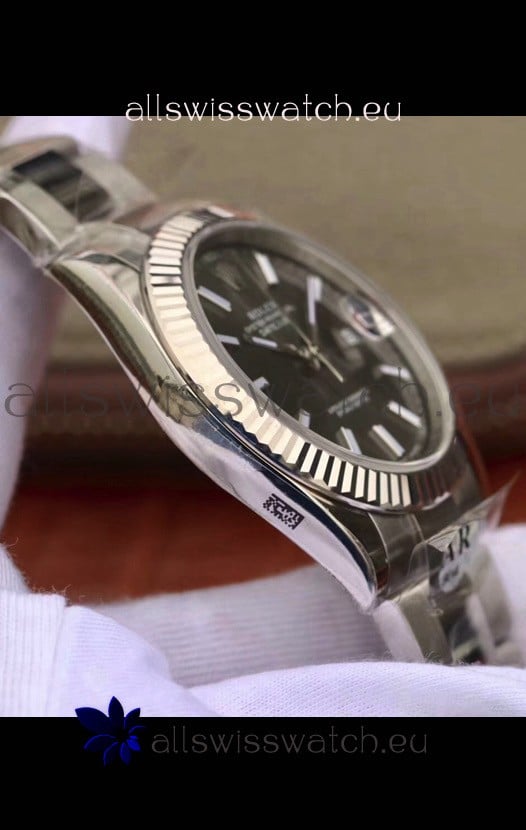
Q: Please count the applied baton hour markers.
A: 10